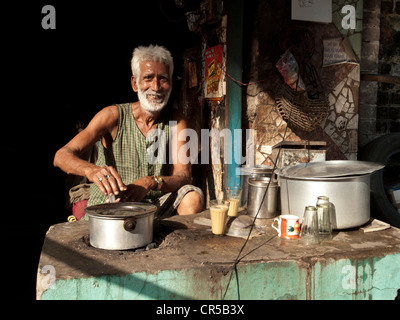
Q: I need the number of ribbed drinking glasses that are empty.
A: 3